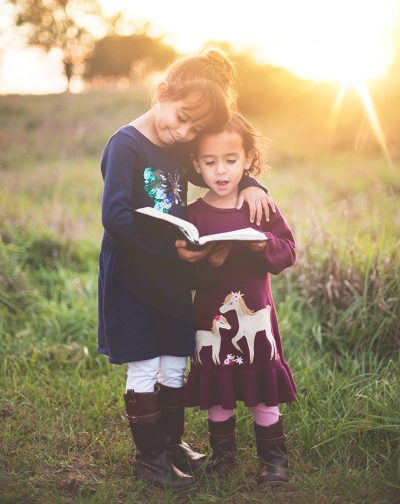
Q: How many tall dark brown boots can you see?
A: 4